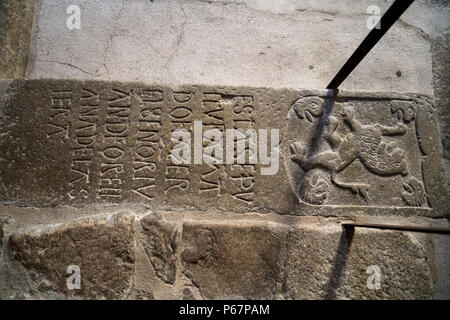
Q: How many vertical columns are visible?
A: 7